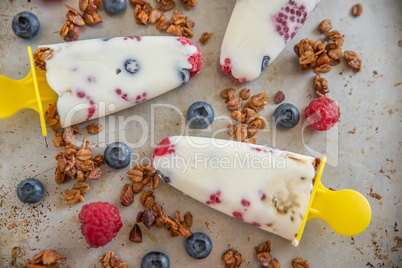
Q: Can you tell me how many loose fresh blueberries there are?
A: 8